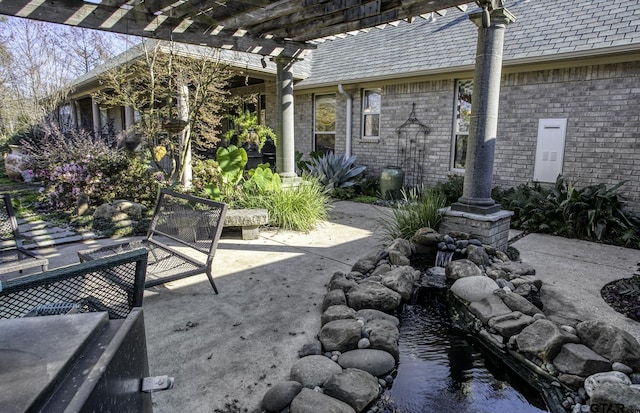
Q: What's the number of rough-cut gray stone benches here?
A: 1